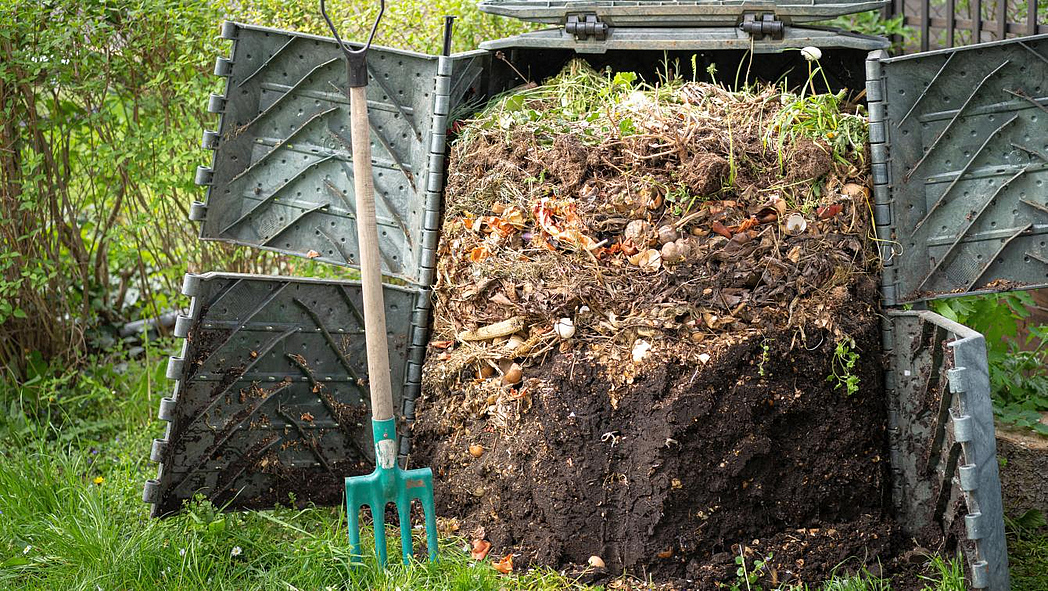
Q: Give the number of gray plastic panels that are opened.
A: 4